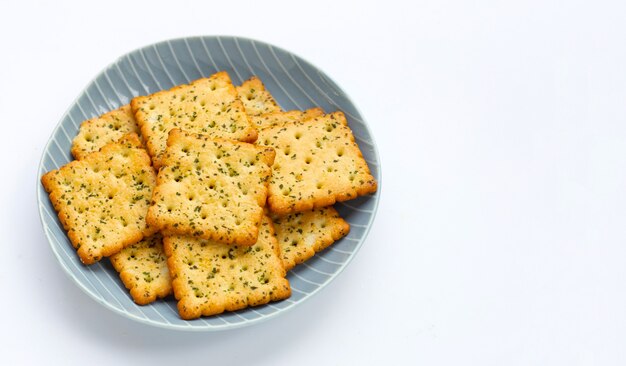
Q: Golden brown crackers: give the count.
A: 10